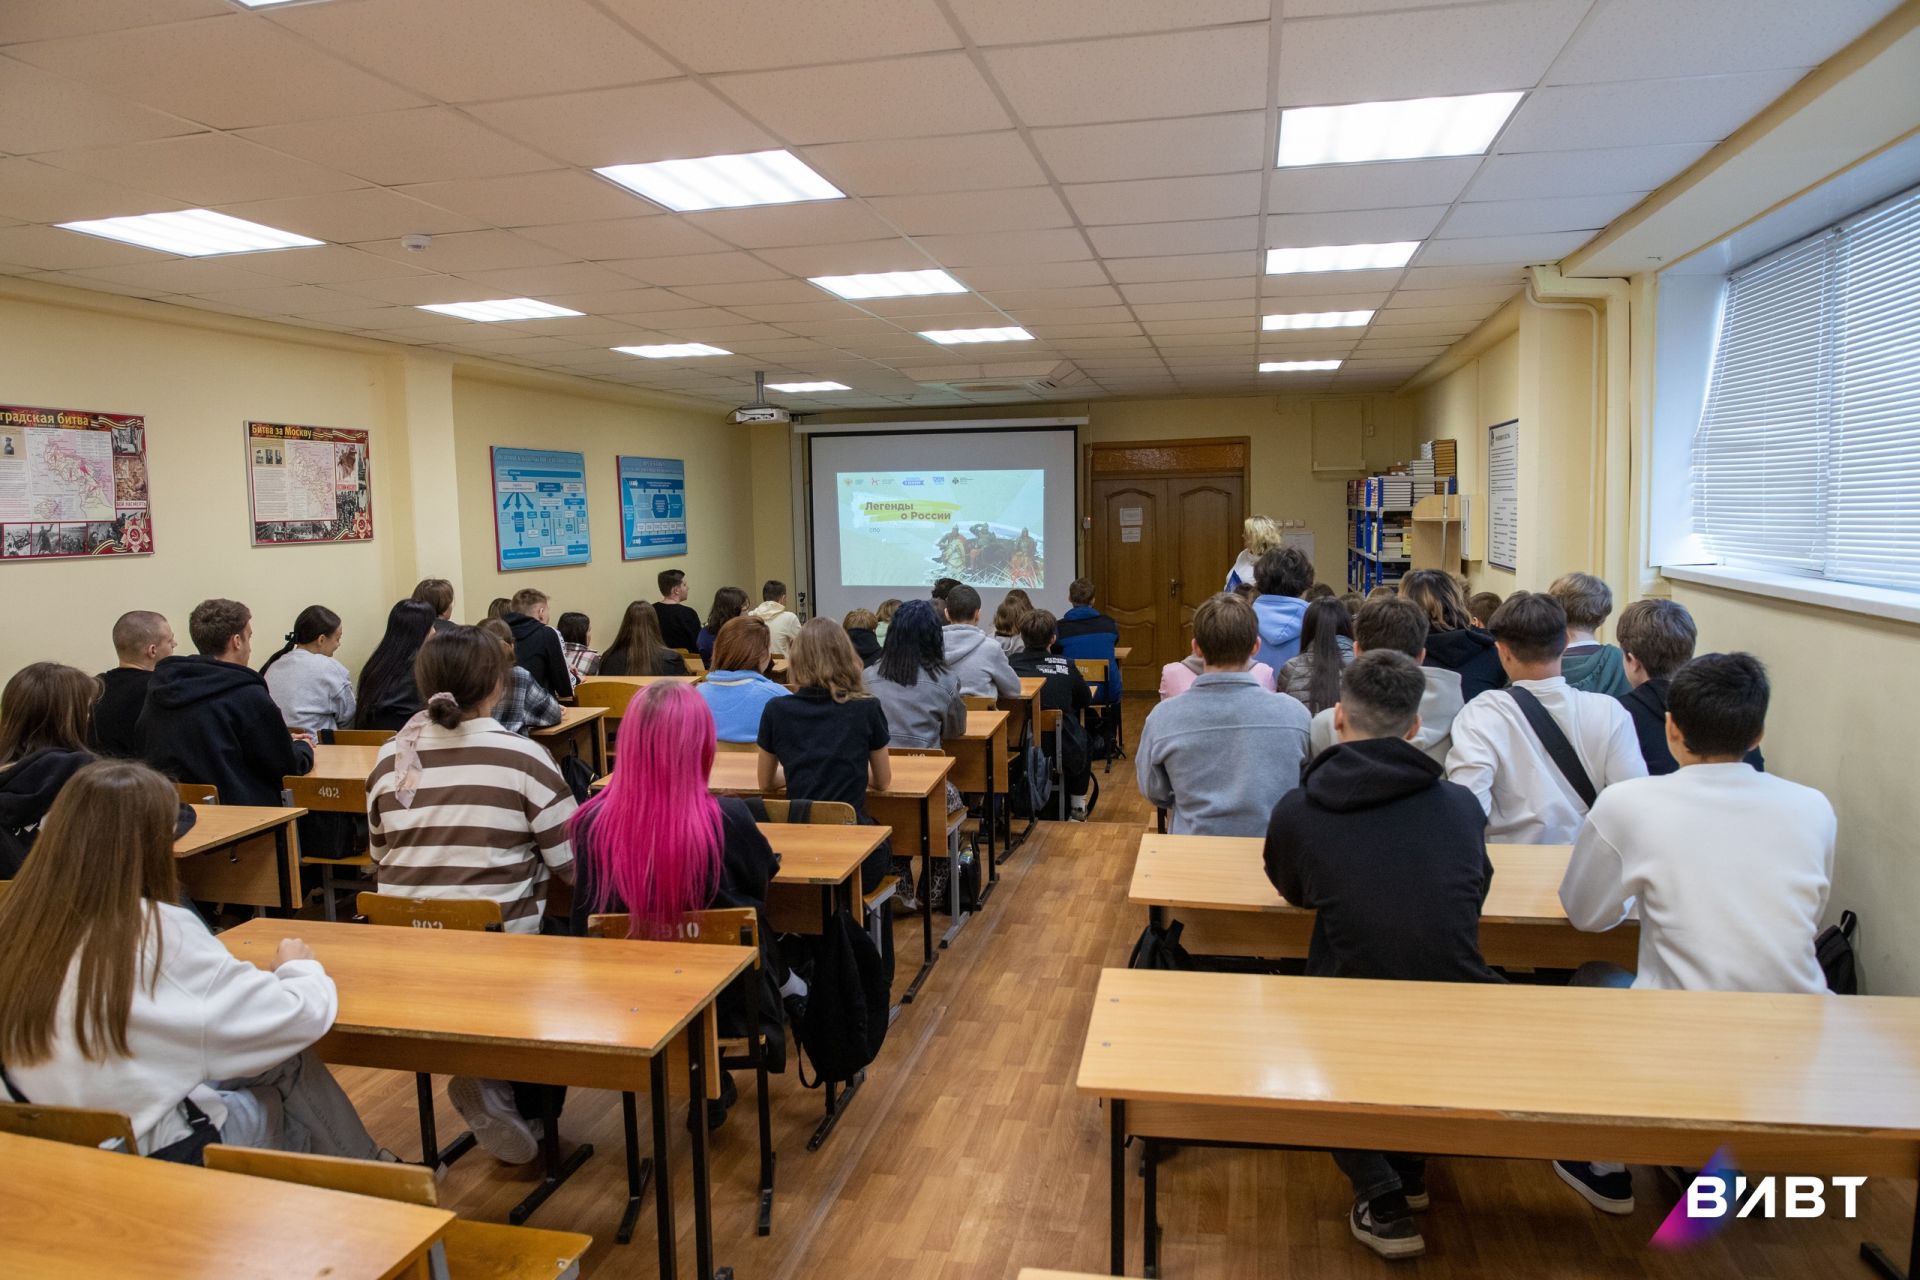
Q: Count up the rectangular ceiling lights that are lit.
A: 12